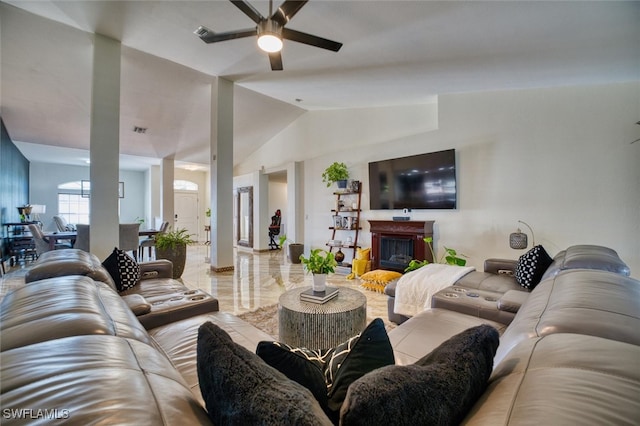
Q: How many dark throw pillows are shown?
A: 6